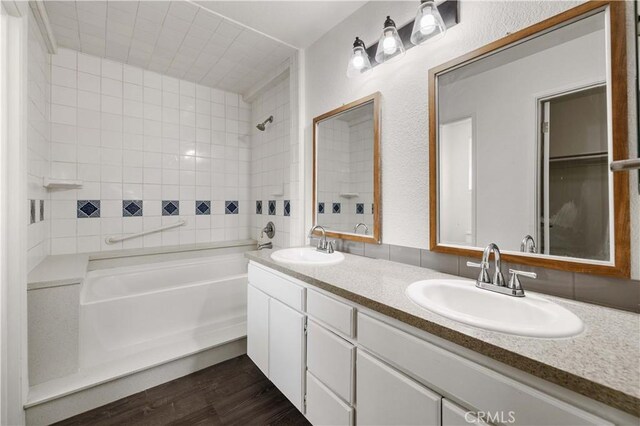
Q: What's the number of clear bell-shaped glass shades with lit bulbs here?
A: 3